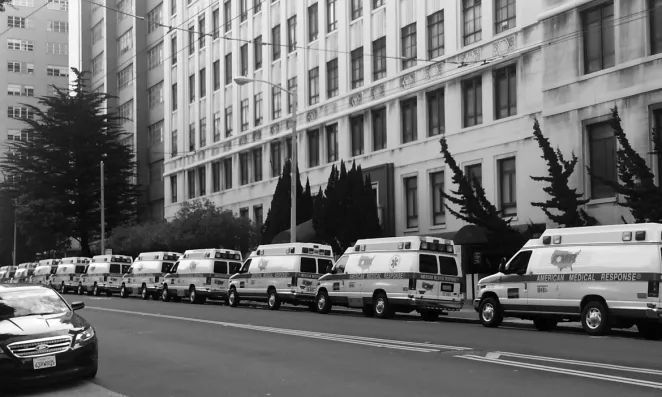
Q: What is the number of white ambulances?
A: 10